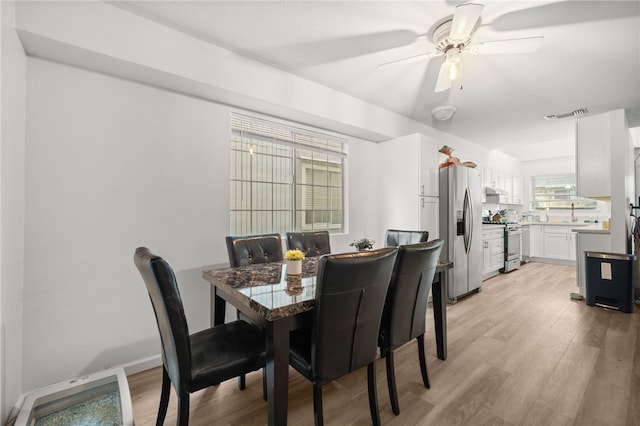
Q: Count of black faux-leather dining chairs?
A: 6